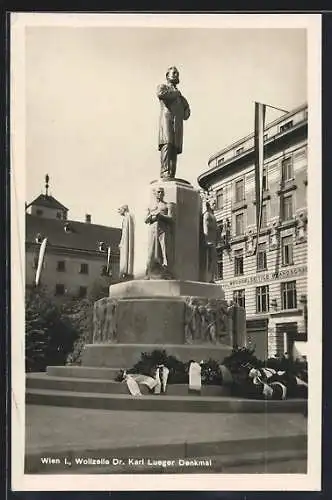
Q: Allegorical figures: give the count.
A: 3